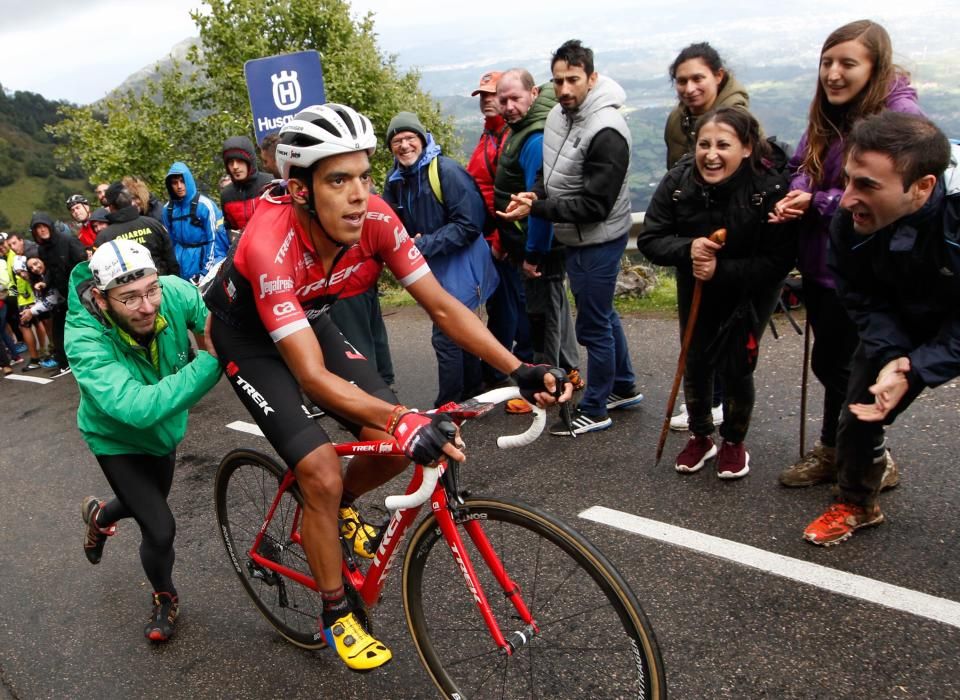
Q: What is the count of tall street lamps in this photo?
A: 0